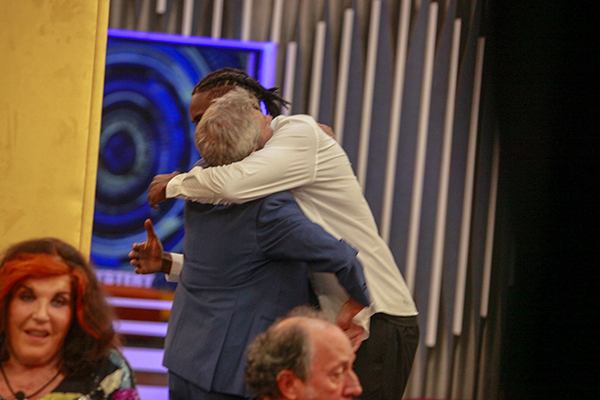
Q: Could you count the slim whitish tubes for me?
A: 14